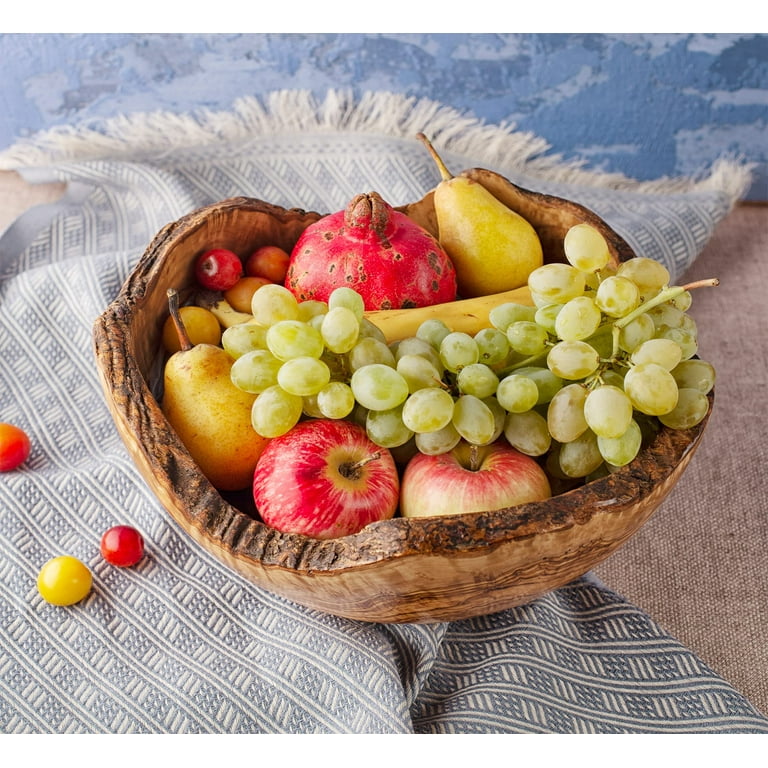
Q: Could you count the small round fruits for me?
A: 7